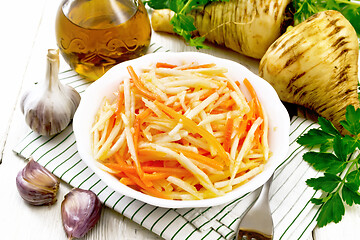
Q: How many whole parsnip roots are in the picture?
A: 2